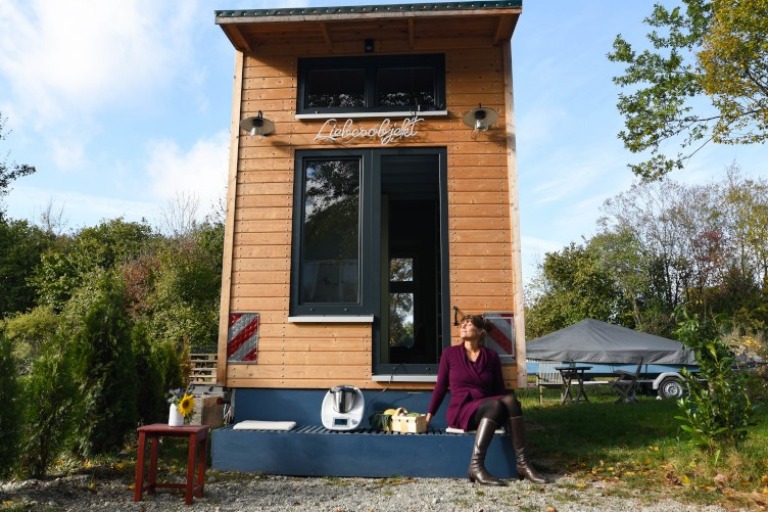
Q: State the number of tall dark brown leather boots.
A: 2